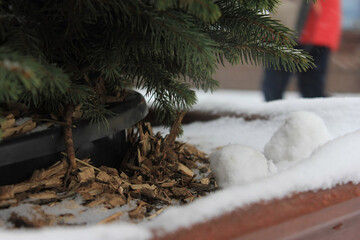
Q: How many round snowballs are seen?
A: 2